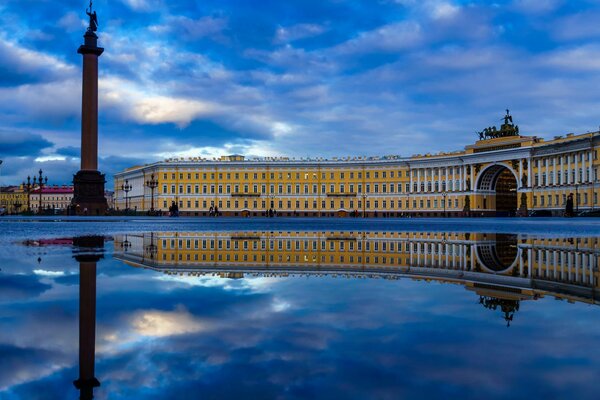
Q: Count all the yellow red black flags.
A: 0